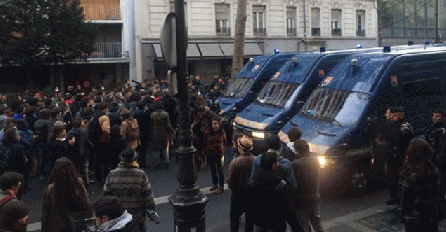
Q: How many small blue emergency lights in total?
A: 6